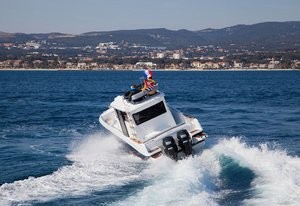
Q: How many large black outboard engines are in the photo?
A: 2